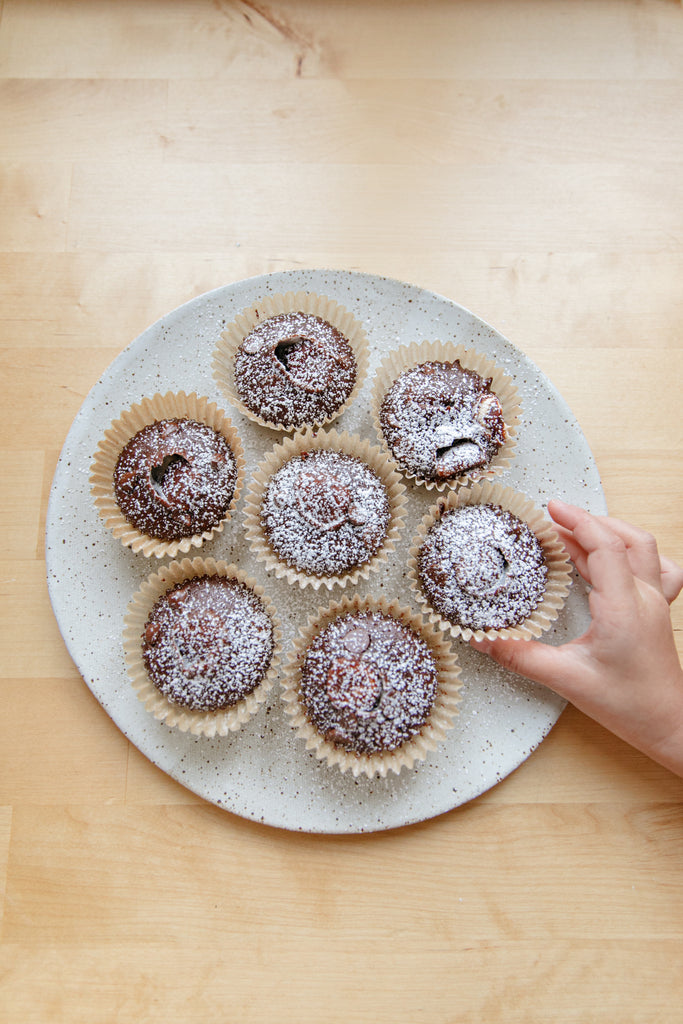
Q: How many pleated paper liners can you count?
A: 7